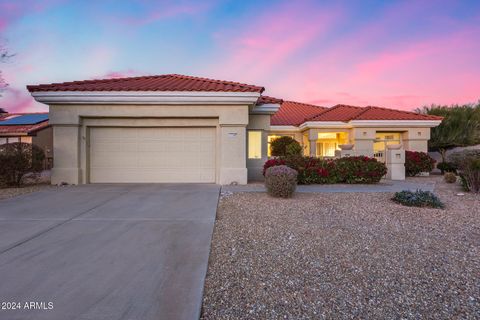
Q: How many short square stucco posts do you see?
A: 2